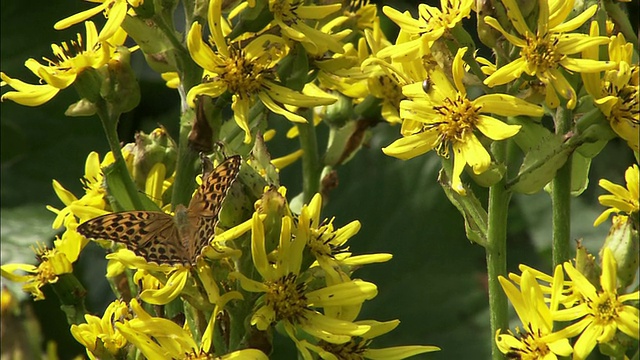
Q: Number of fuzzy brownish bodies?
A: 1